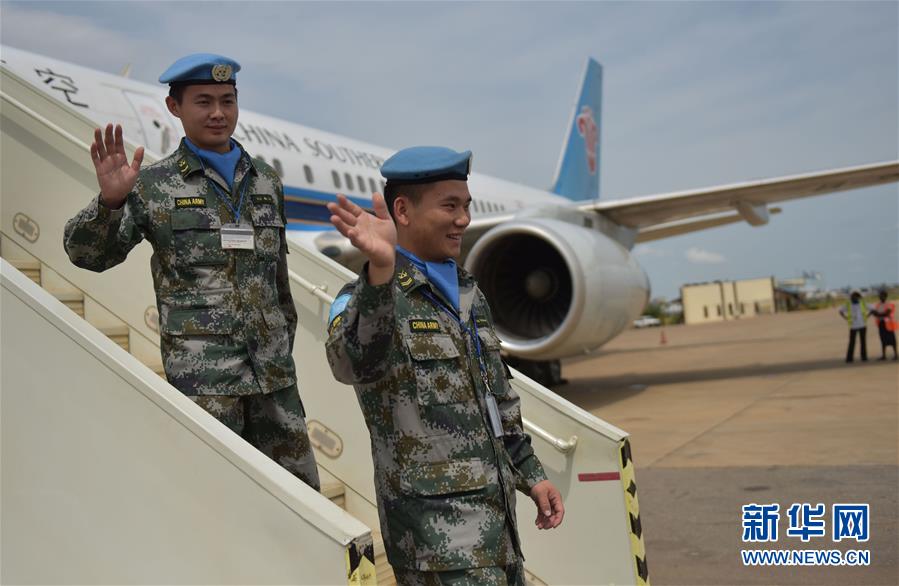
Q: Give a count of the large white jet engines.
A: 1